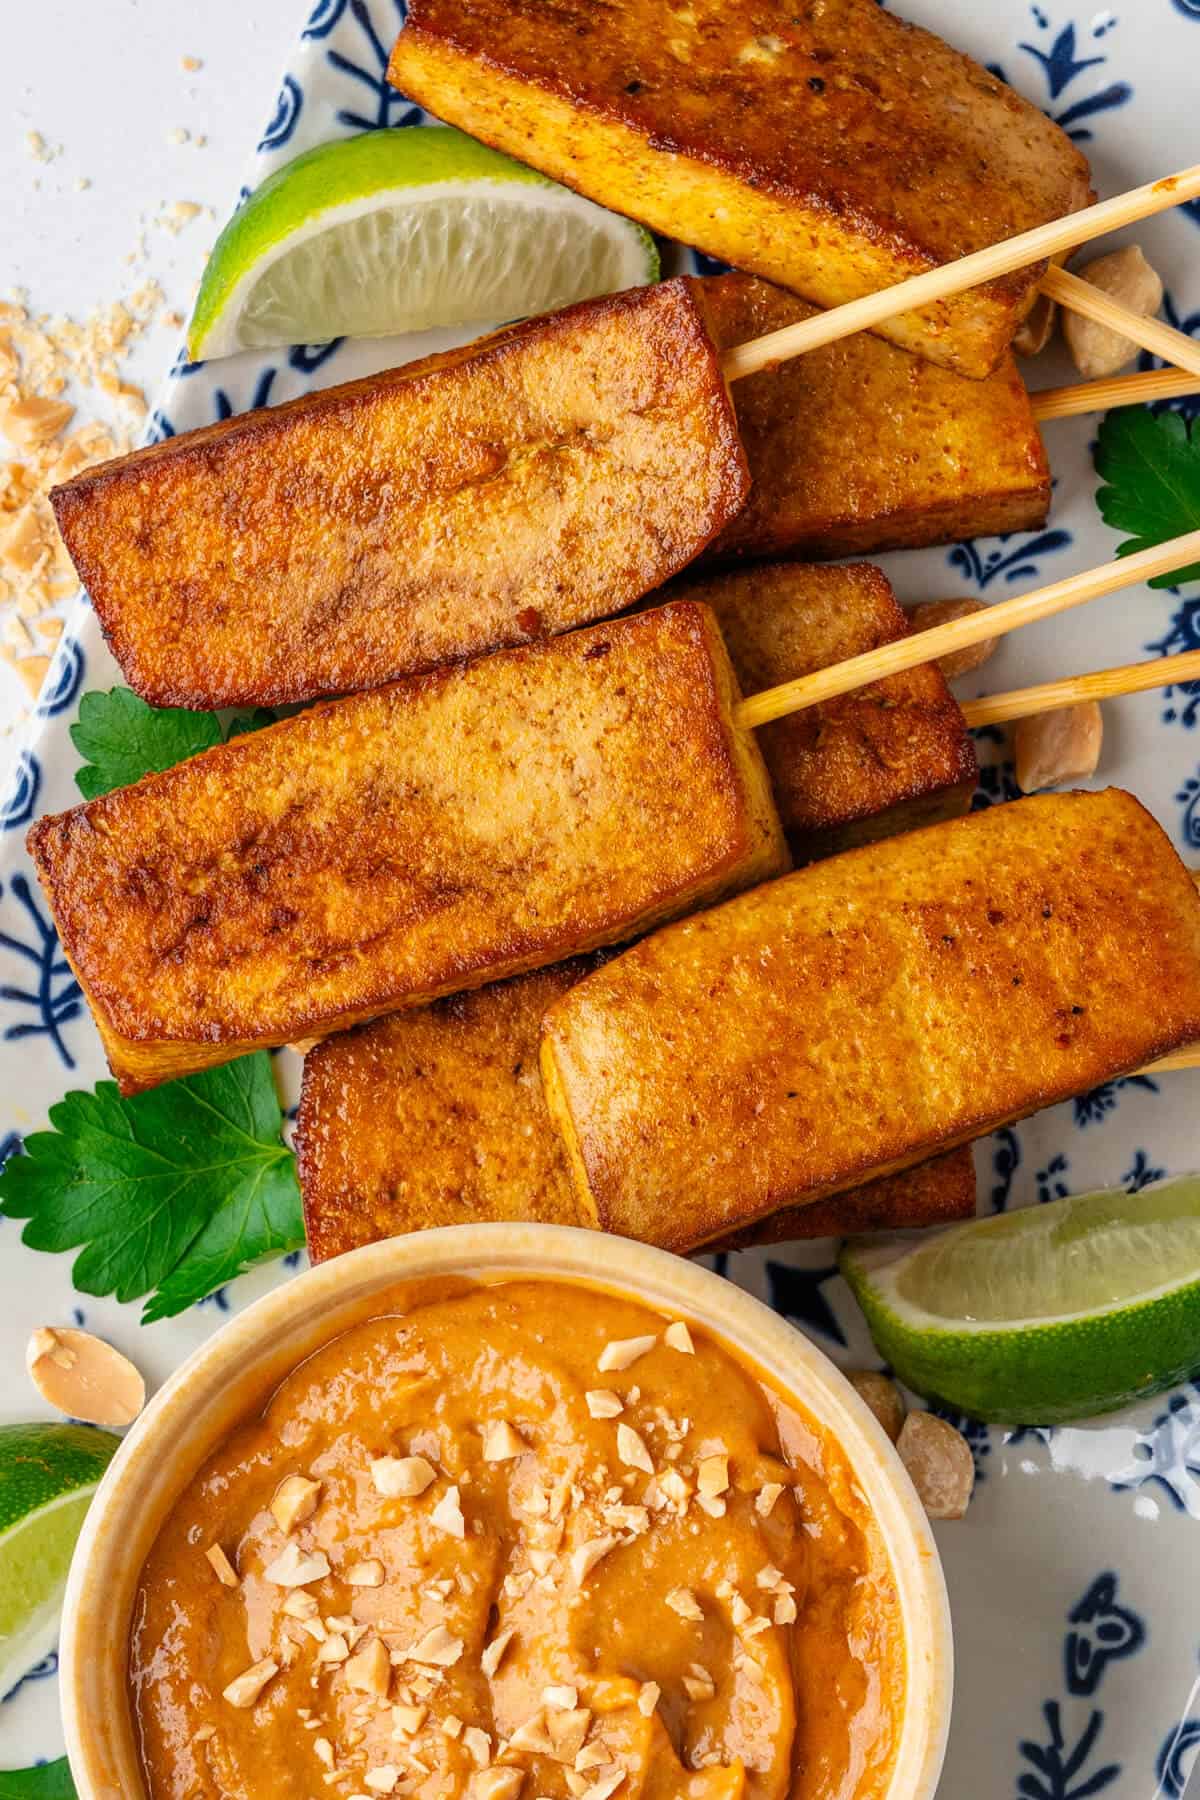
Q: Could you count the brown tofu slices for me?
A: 7